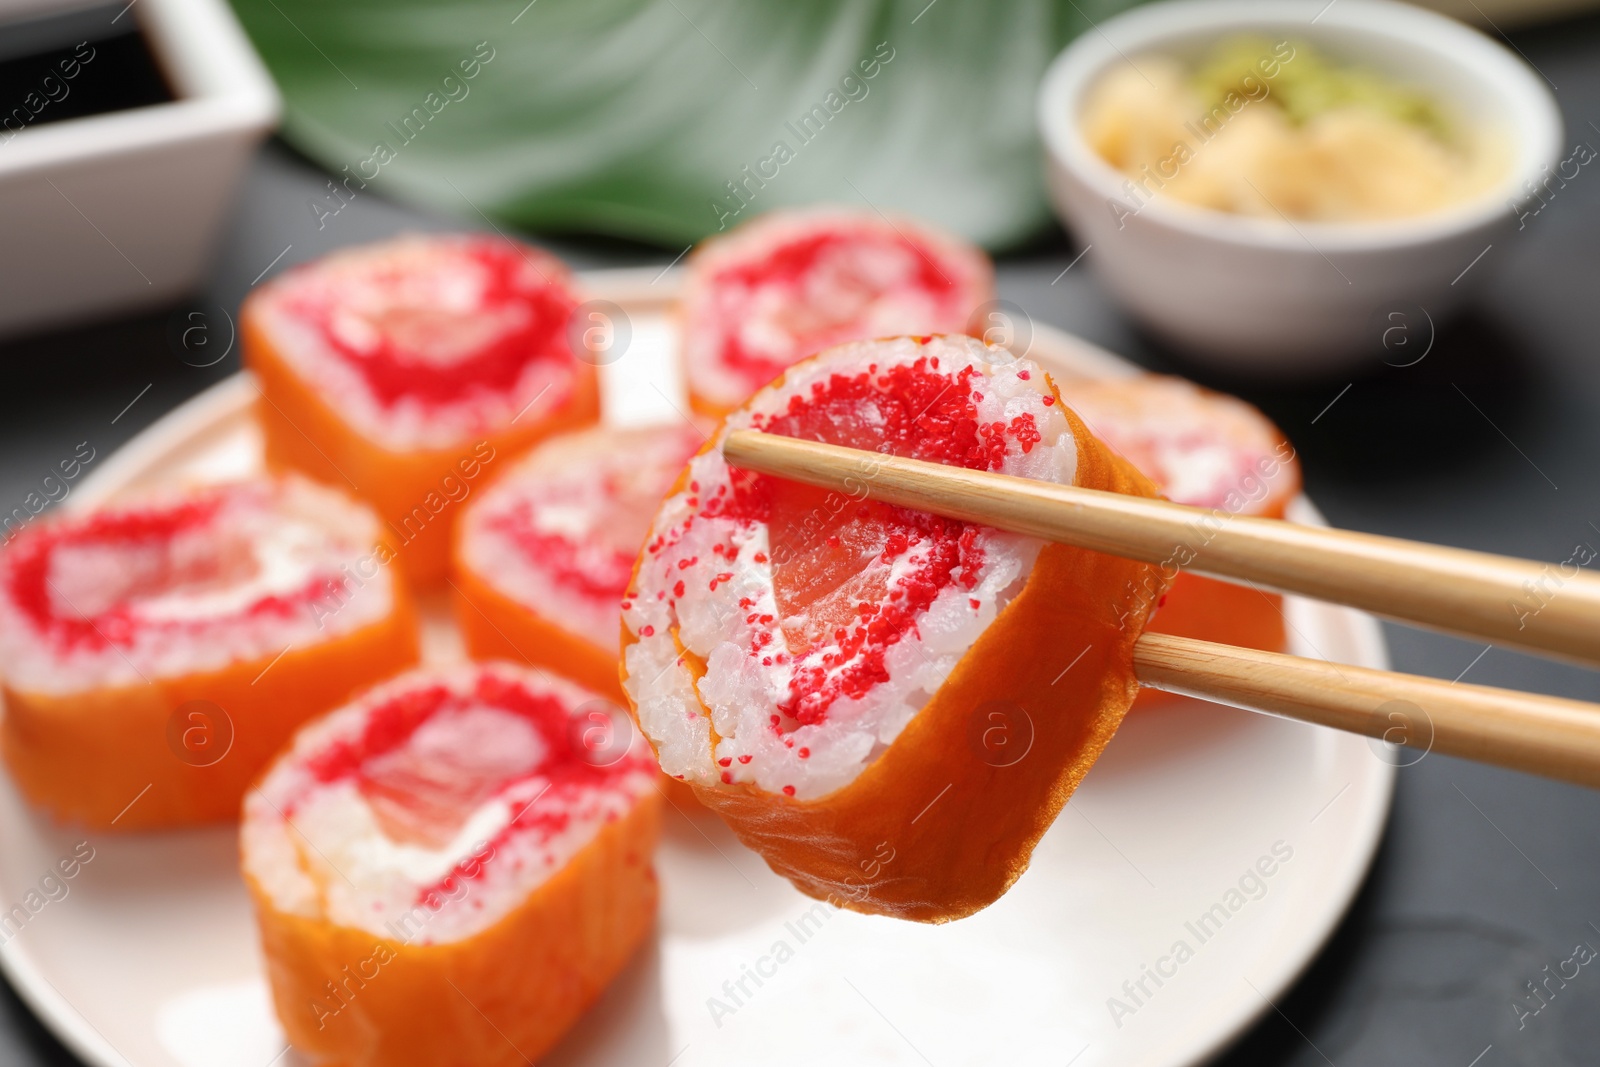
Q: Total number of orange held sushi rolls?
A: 1